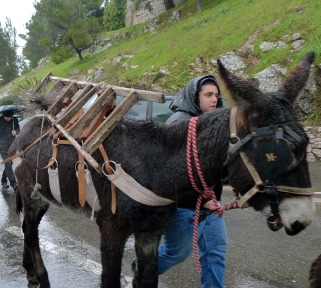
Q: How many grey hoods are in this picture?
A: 1